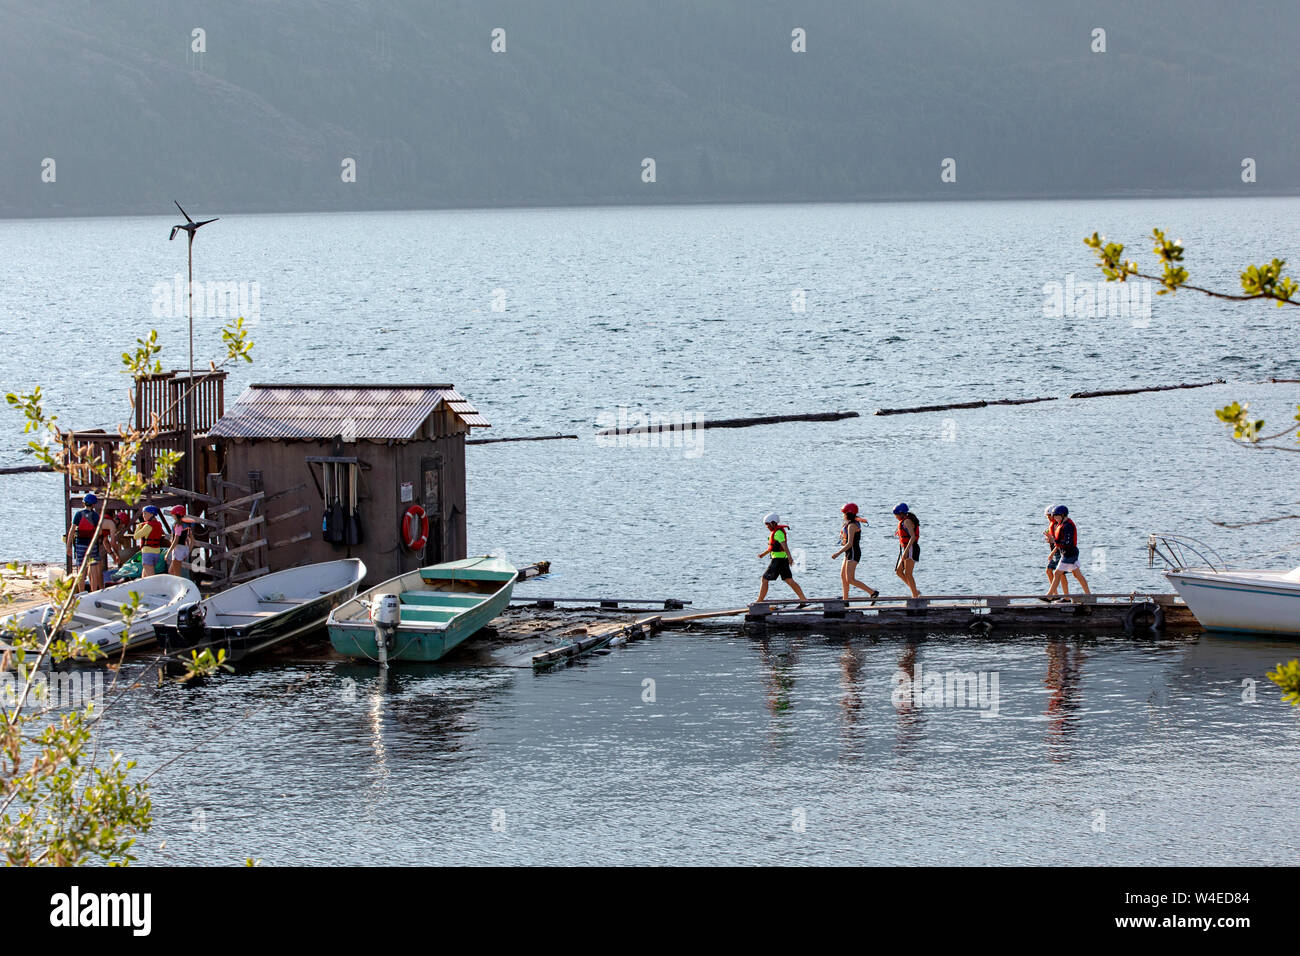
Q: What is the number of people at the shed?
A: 4